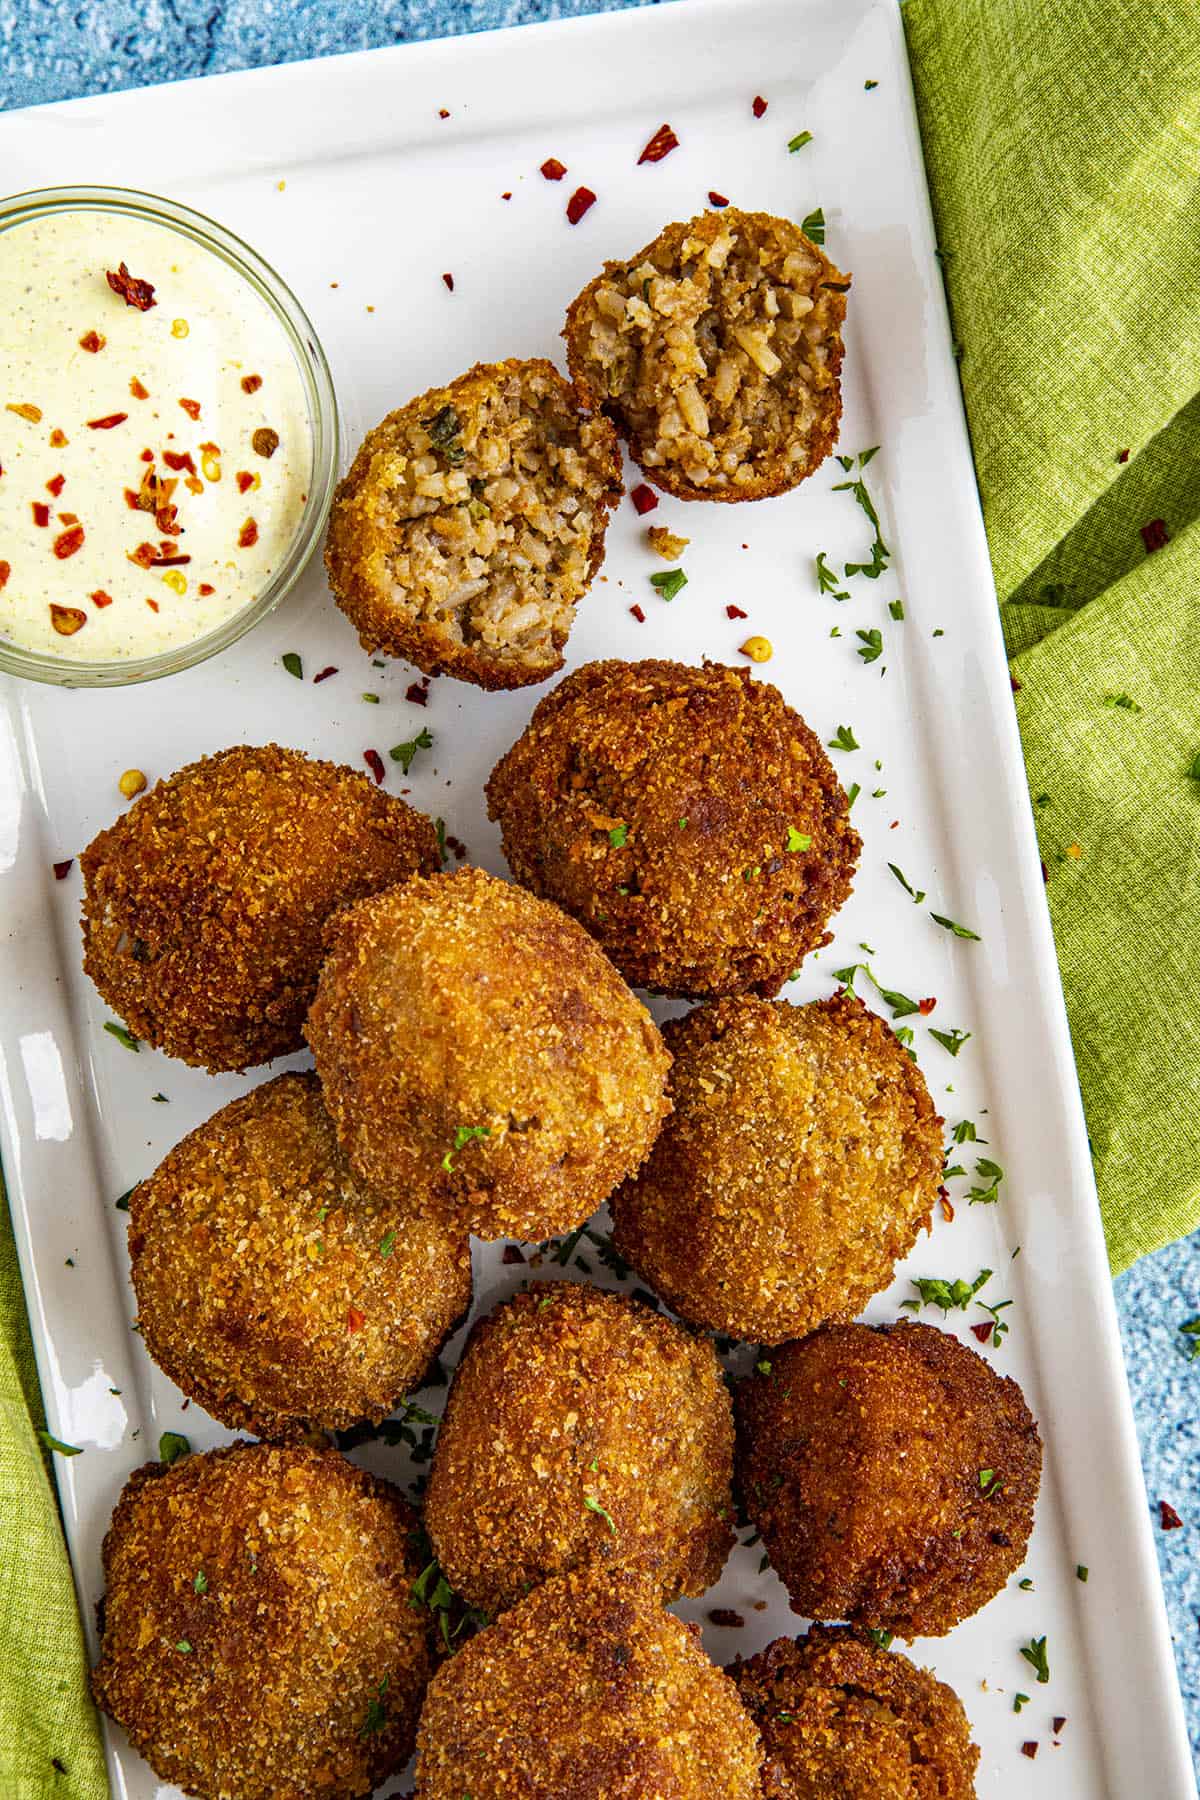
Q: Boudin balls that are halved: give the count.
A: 1